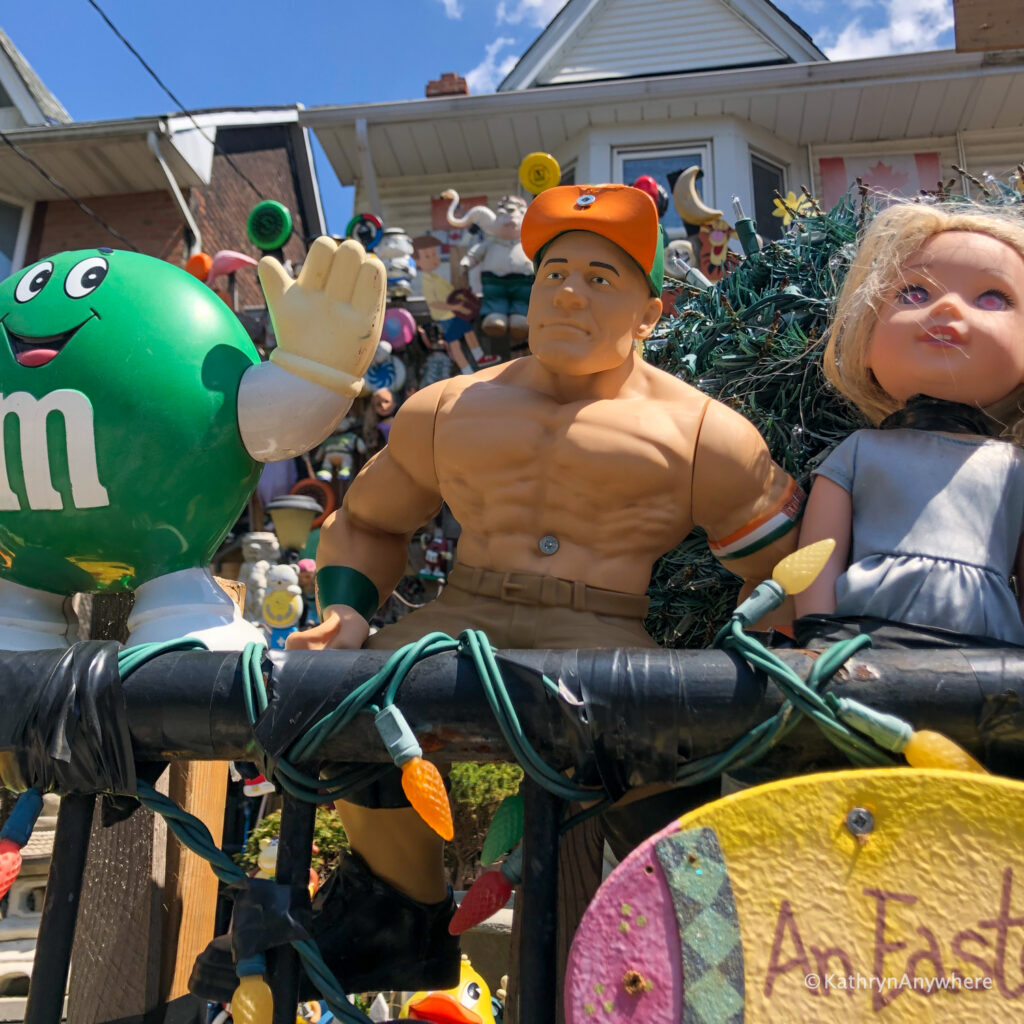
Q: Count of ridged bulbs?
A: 7